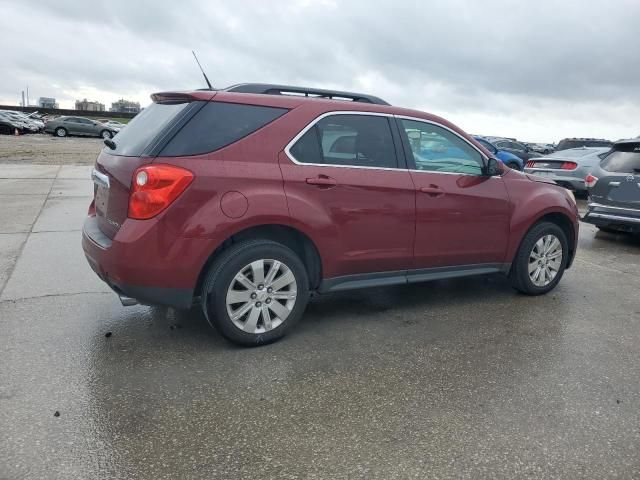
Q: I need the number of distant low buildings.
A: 3